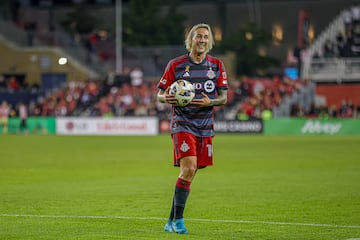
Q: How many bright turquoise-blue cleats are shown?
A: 2